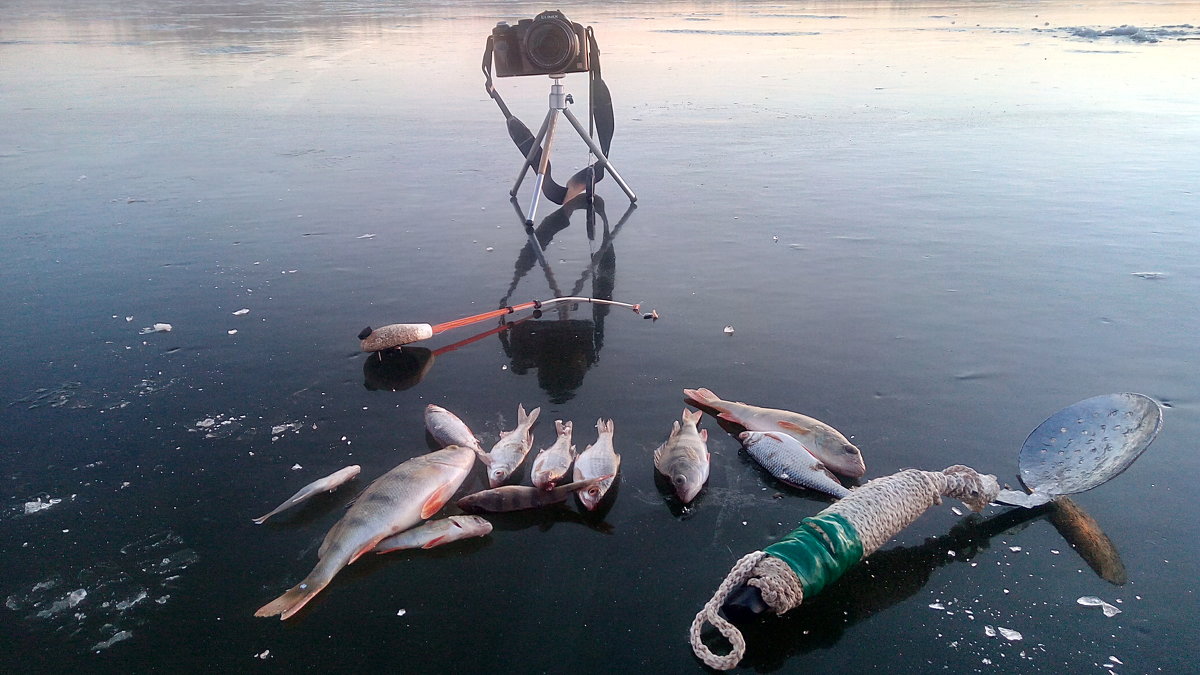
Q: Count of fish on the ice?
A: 11